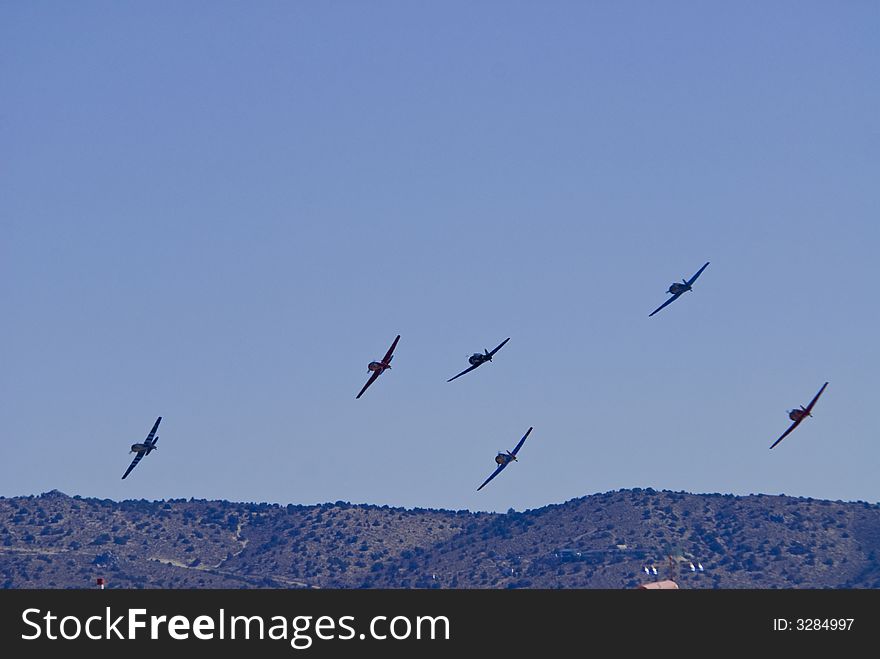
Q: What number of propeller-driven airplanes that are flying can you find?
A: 6